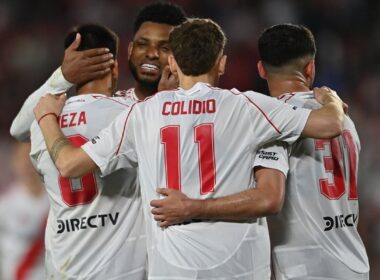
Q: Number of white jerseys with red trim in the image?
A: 4